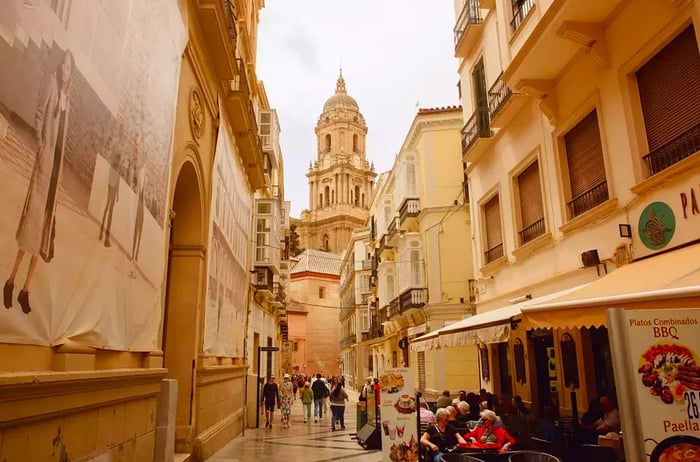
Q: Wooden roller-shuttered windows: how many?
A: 4